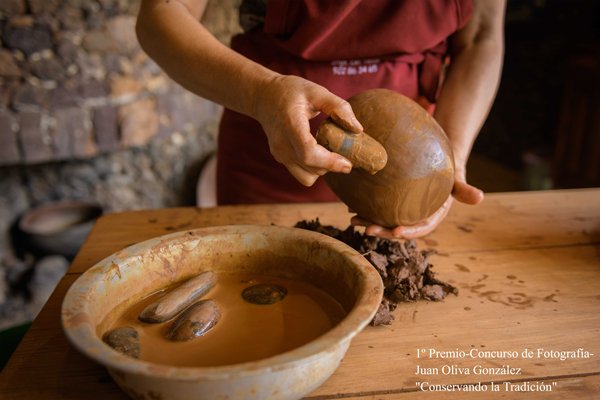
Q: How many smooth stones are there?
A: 5